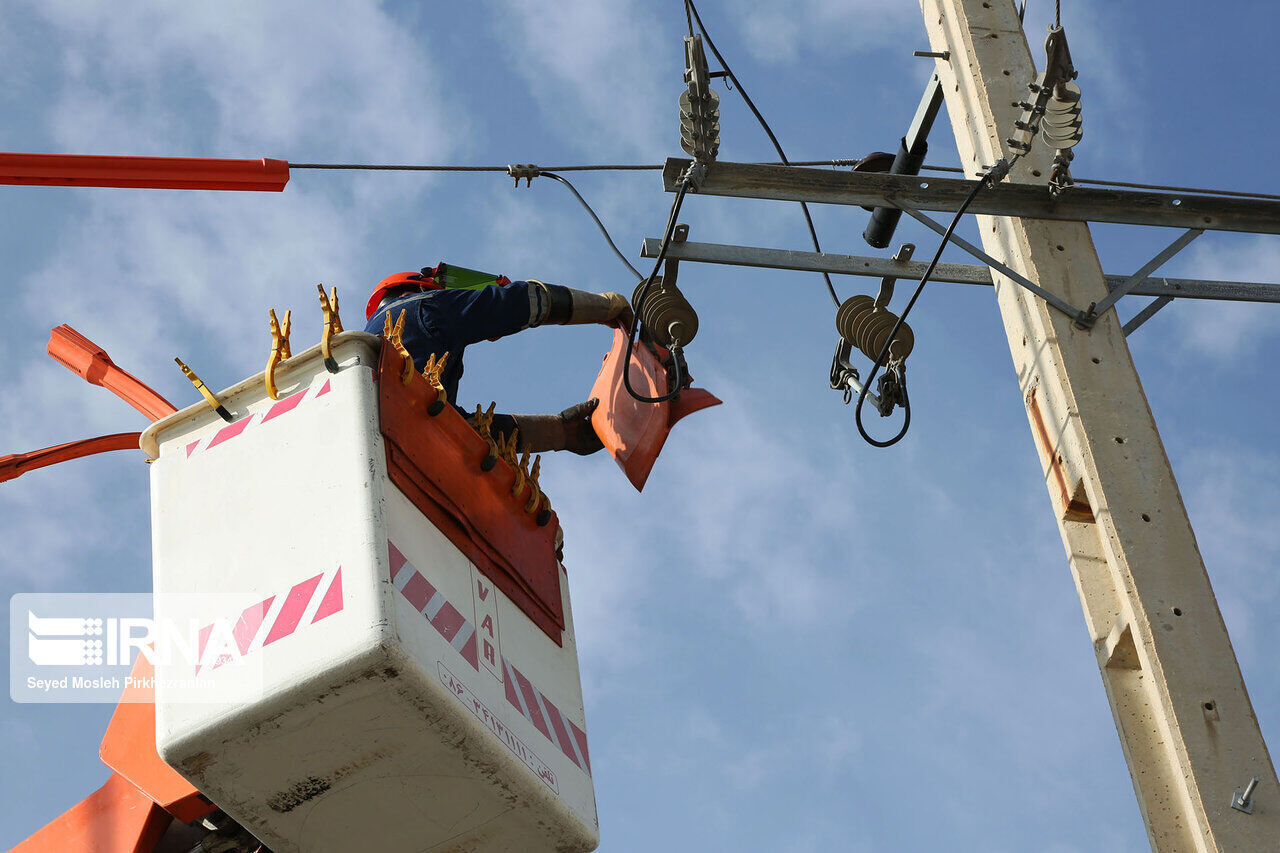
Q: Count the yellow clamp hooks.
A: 9